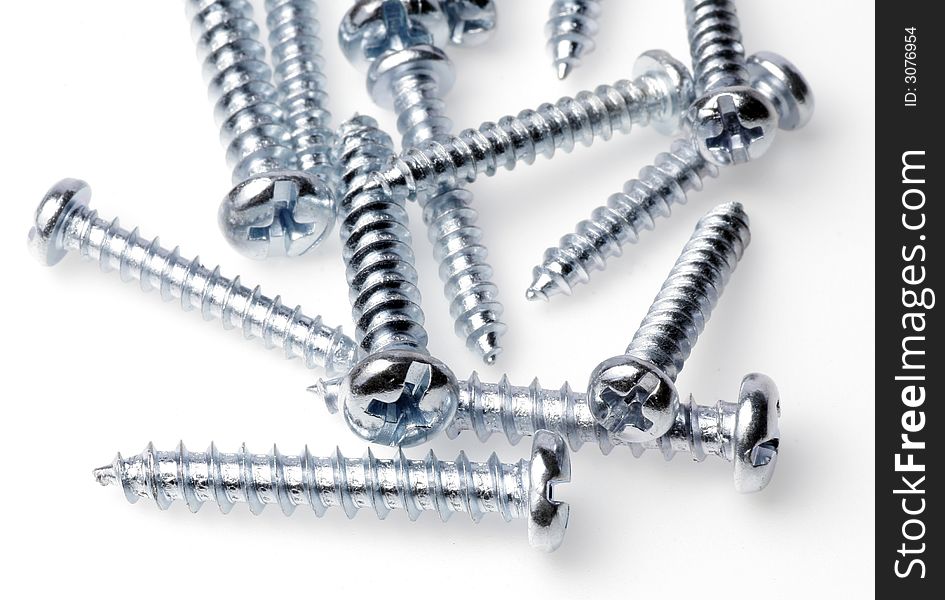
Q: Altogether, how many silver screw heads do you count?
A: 12